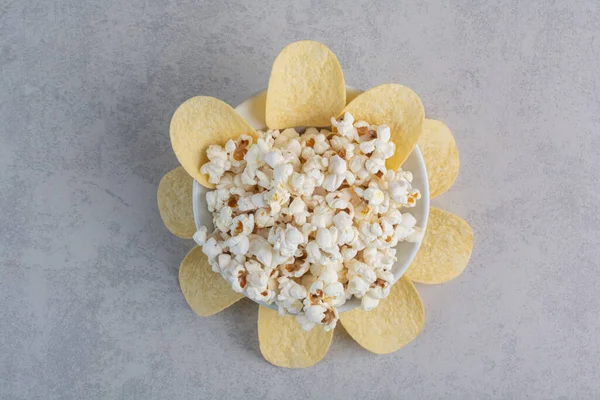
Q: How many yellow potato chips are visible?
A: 9